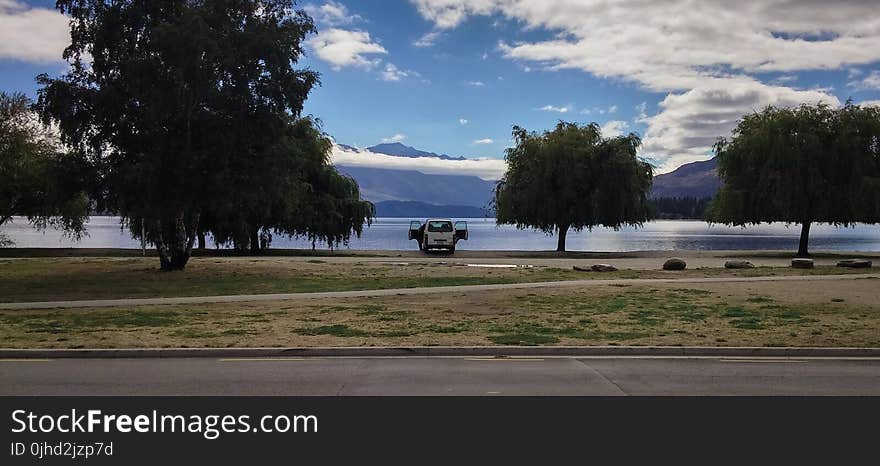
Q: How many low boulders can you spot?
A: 5